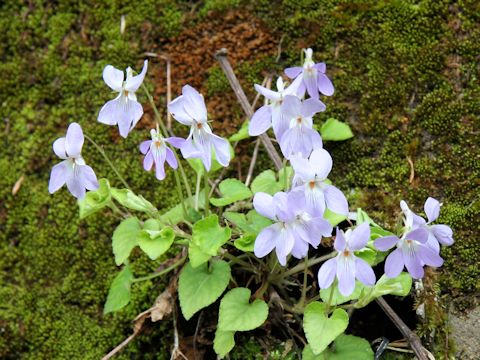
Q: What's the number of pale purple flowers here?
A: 13